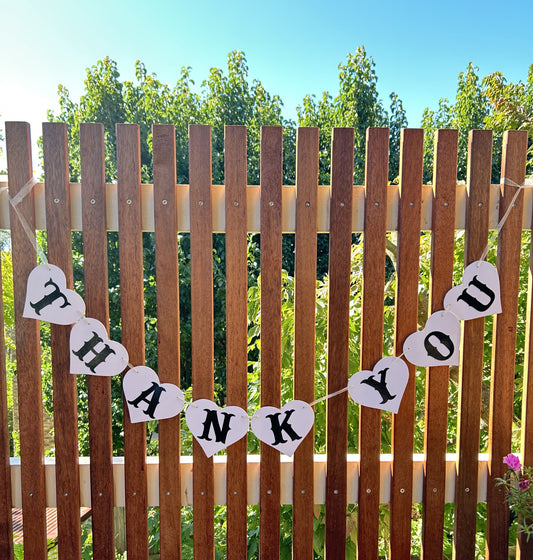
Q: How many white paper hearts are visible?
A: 8